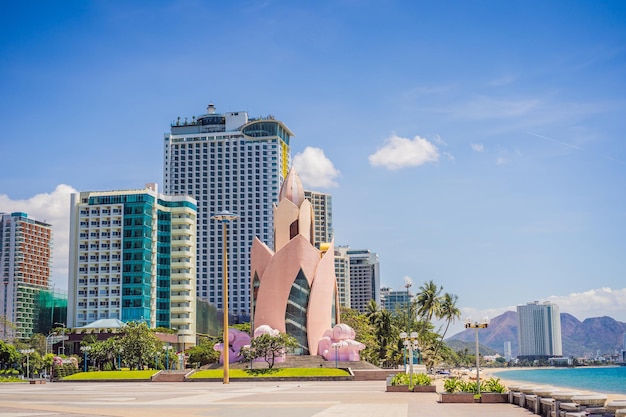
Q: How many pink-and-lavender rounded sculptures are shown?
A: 3